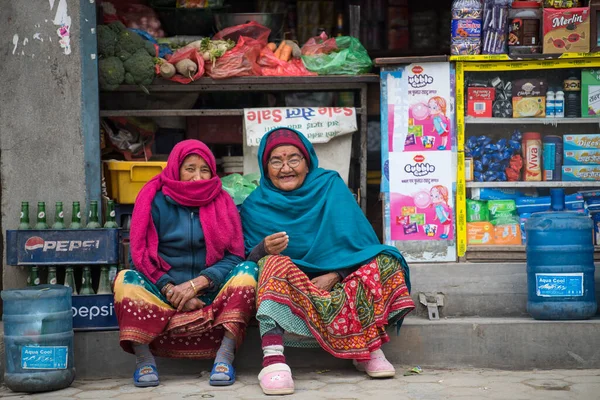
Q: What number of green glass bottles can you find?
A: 11